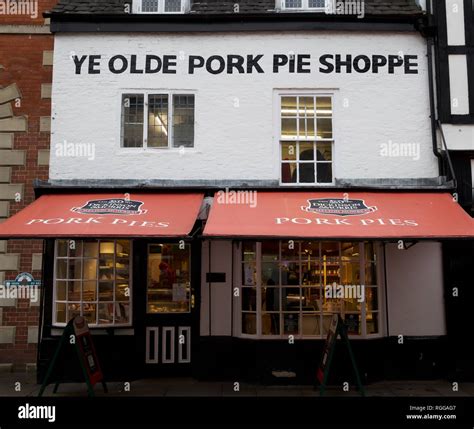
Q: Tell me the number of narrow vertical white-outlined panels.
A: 3